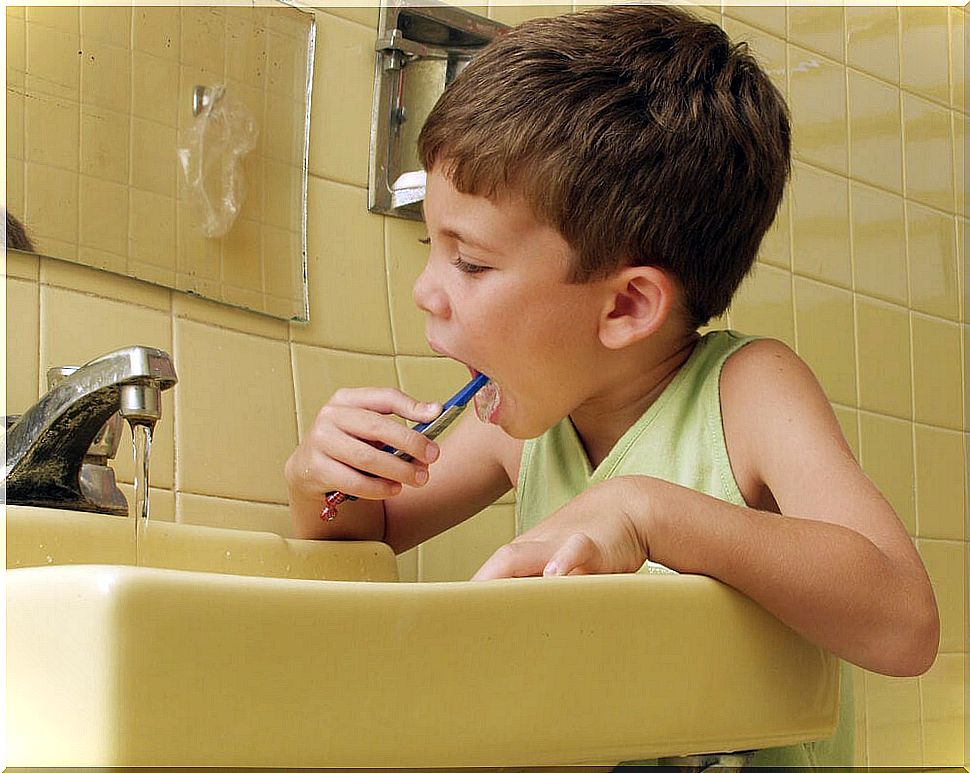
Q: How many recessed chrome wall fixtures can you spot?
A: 1